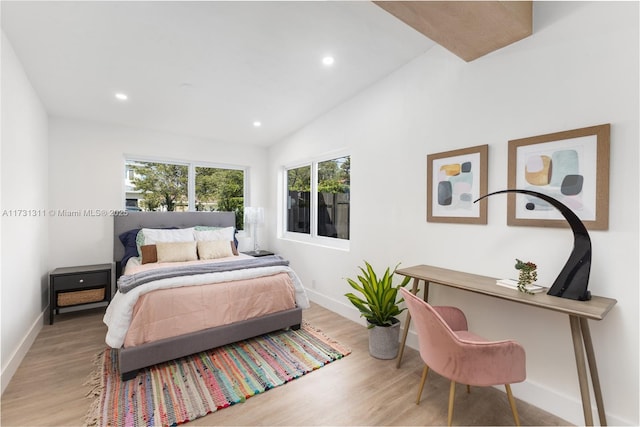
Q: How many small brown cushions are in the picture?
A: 2